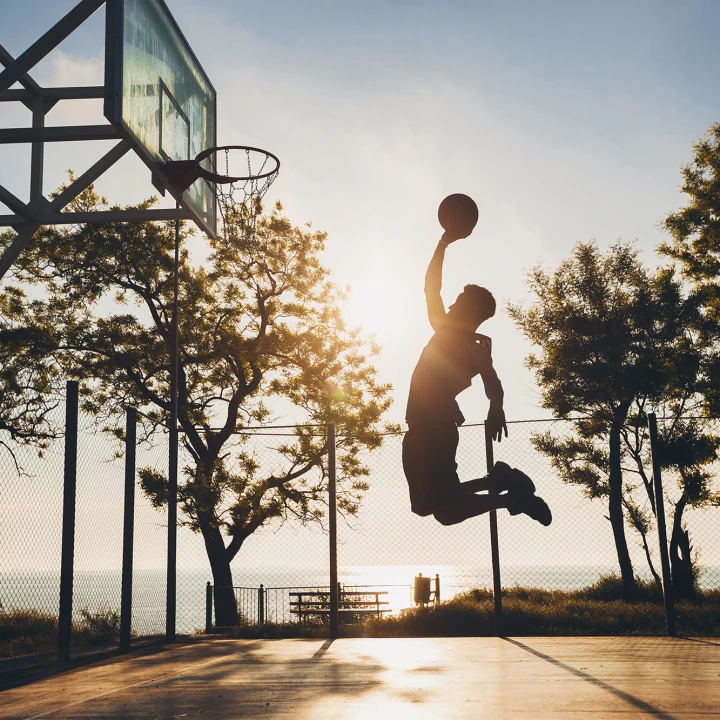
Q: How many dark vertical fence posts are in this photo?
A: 6